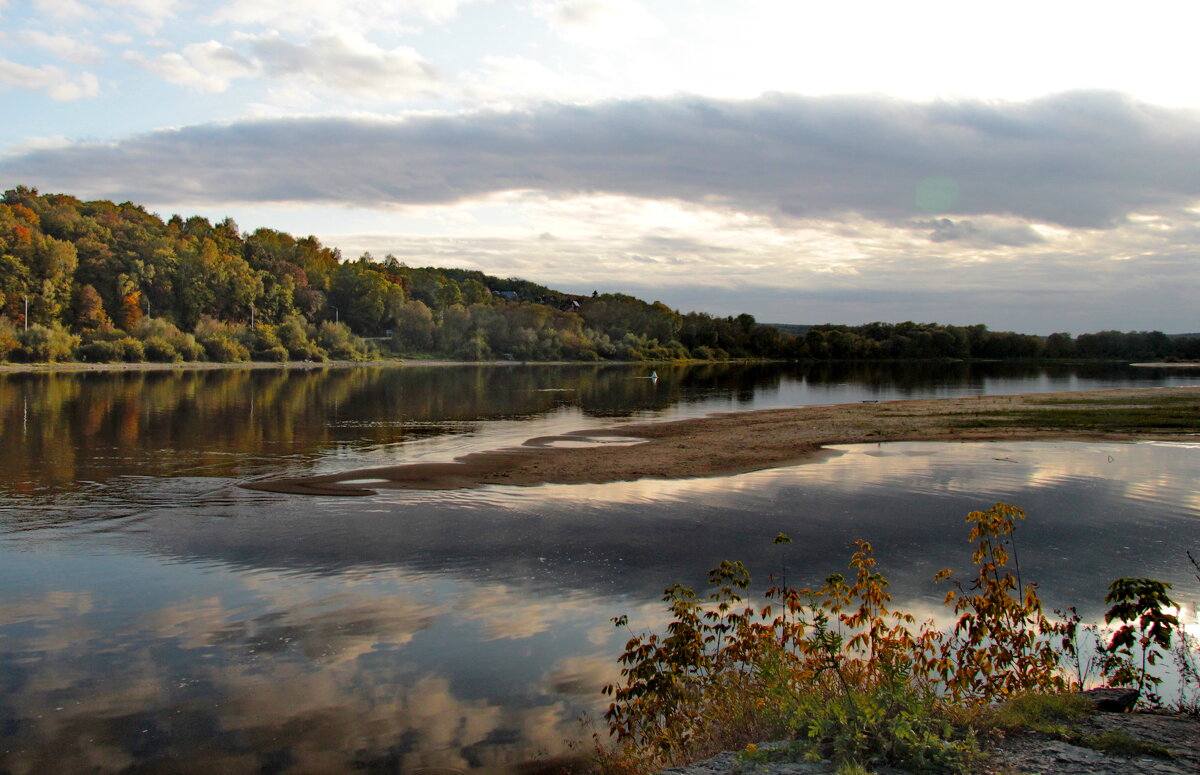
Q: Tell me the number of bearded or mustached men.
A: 0